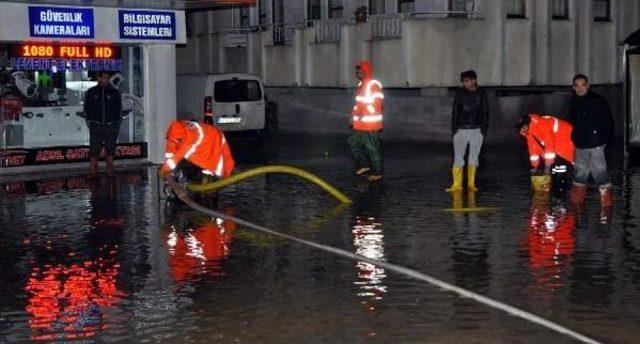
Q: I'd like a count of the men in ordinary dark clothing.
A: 3